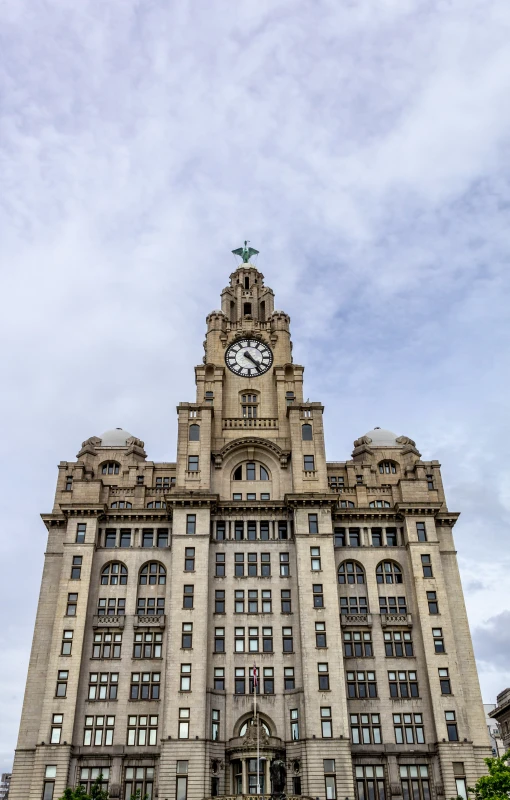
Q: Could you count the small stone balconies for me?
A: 4